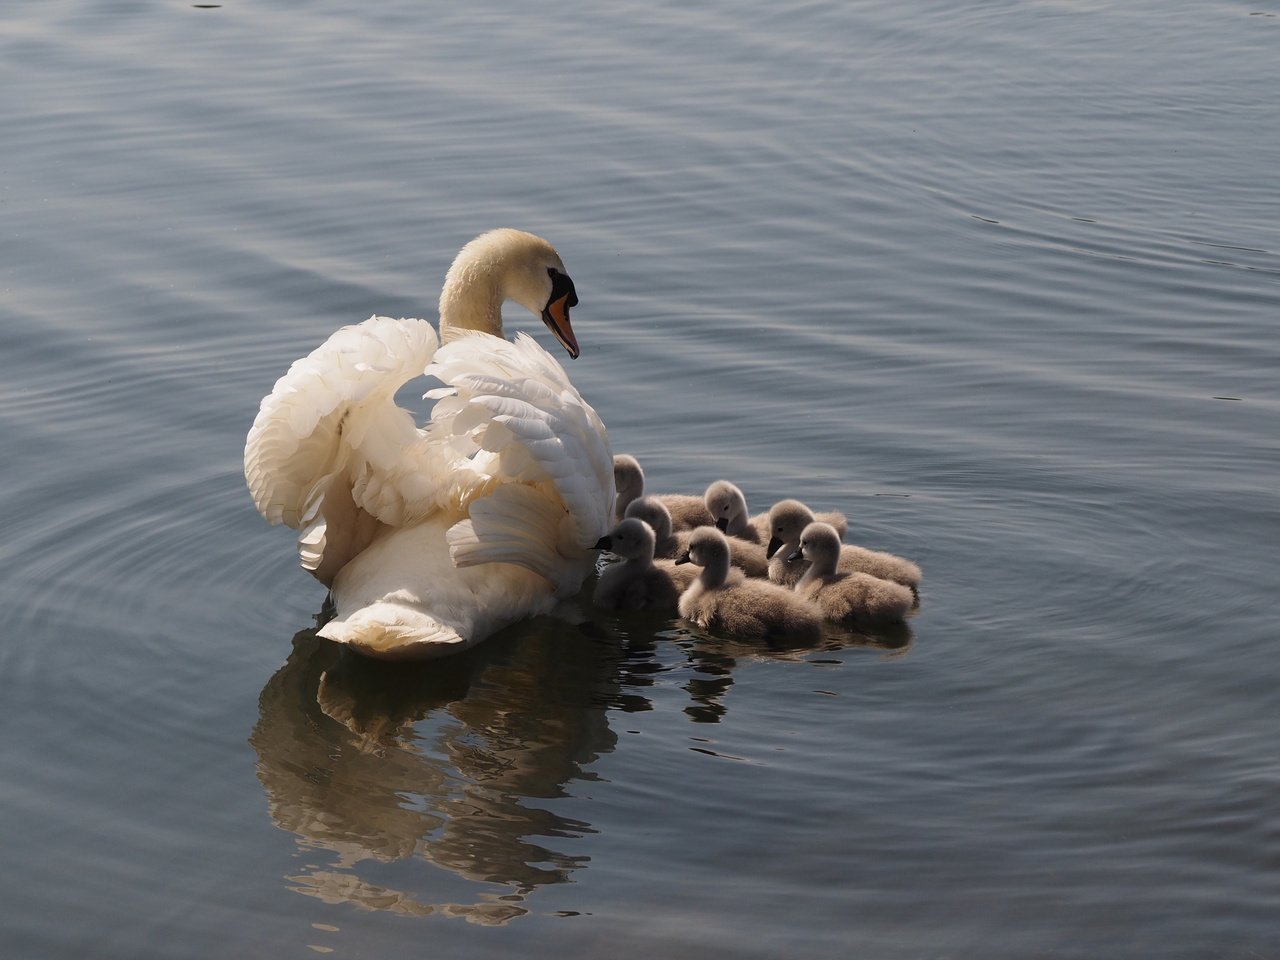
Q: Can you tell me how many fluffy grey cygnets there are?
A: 7